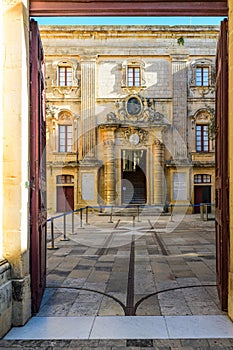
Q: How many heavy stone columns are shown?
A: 2